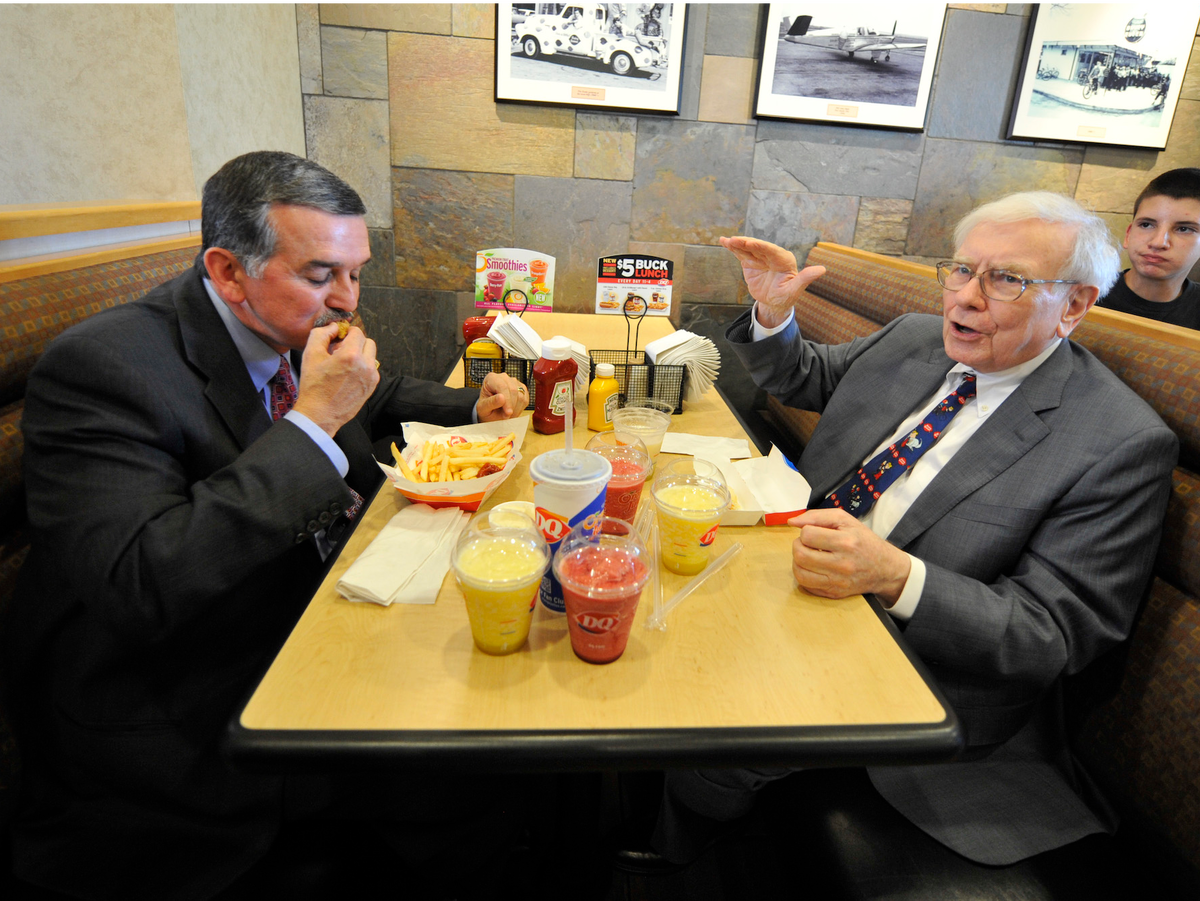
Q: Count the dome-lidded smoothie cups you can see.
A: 4